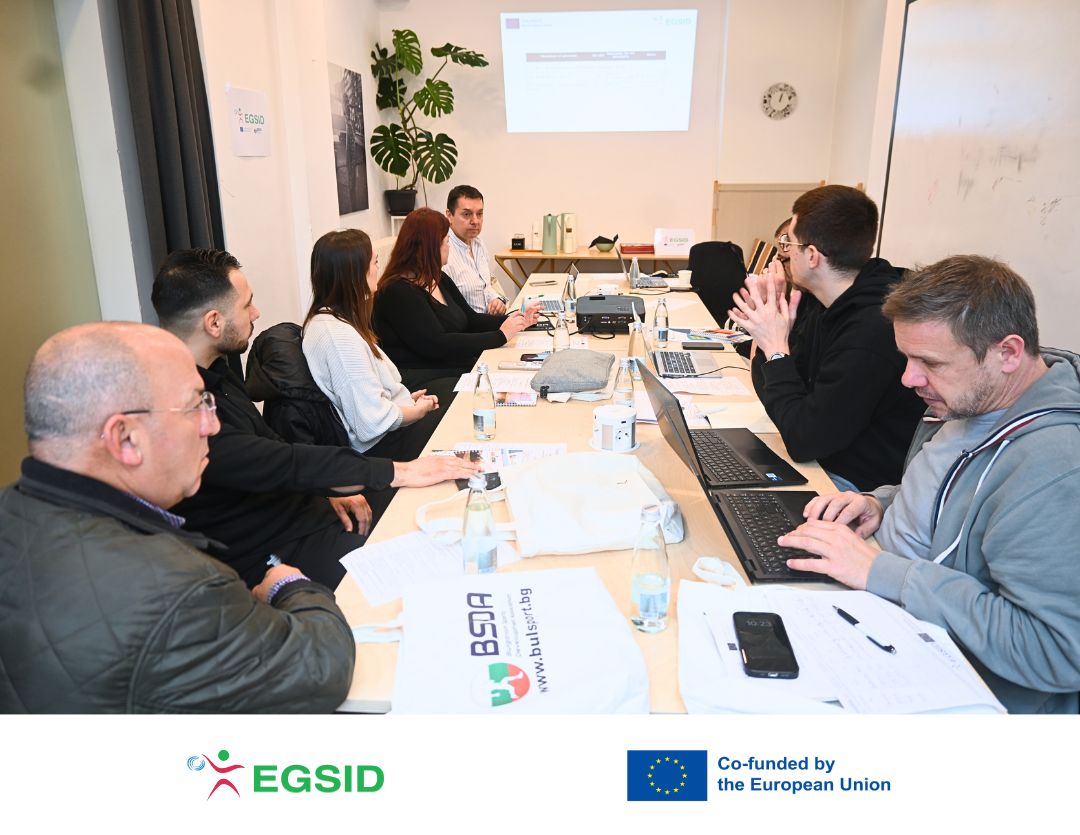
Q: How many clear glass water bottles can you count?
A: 9